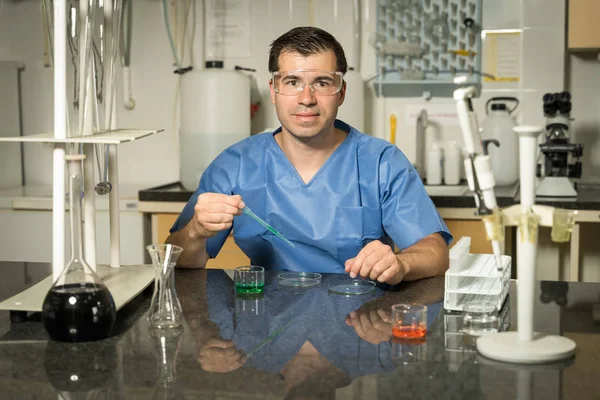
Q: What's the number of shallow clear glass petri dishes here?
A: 2